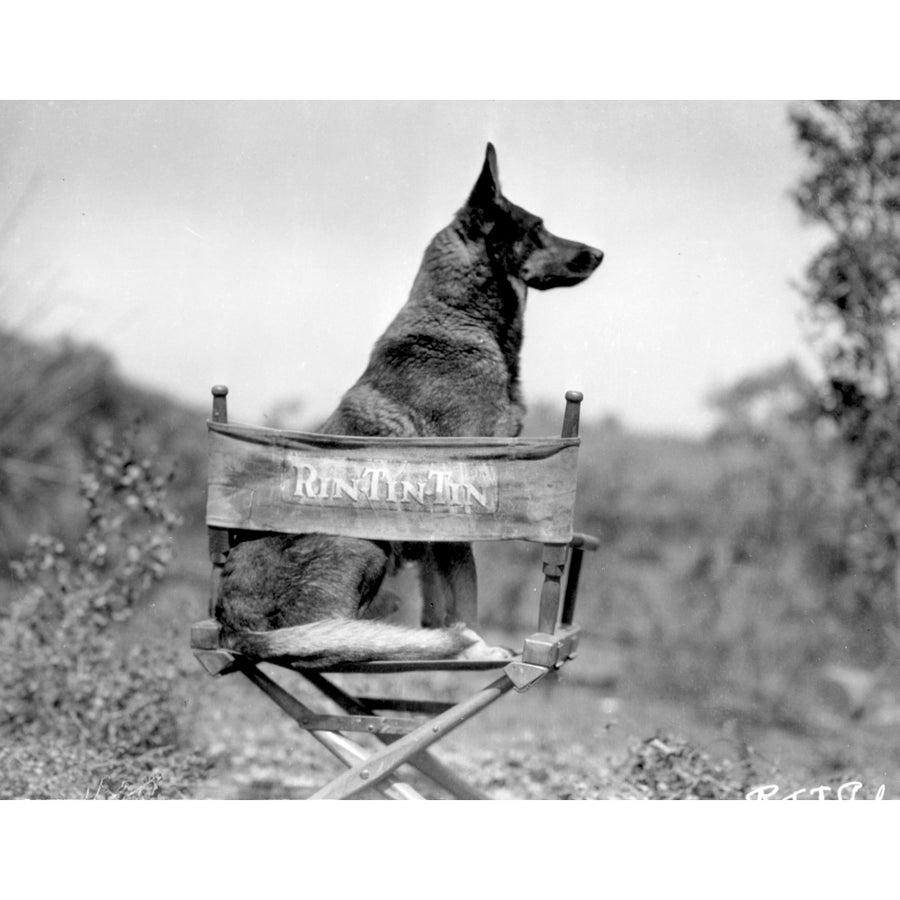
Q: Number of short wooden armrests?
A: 1